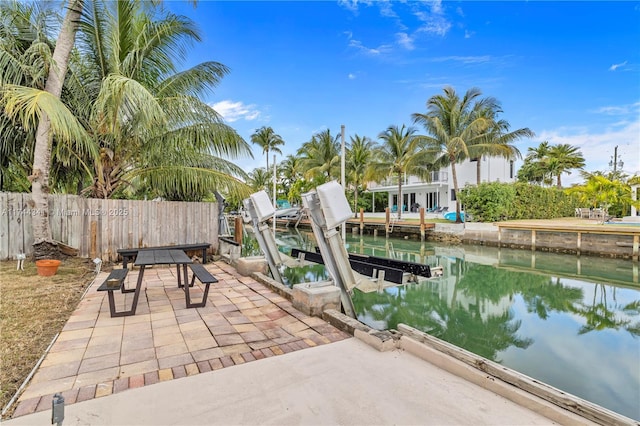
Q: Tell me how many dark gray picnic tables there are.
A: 1